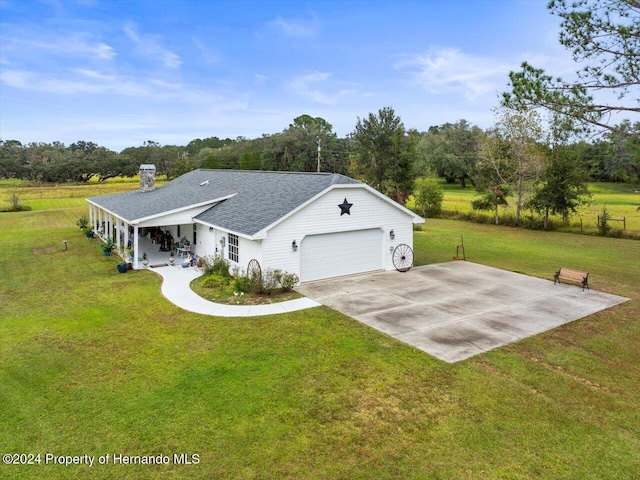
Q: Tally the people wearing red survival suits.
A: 0